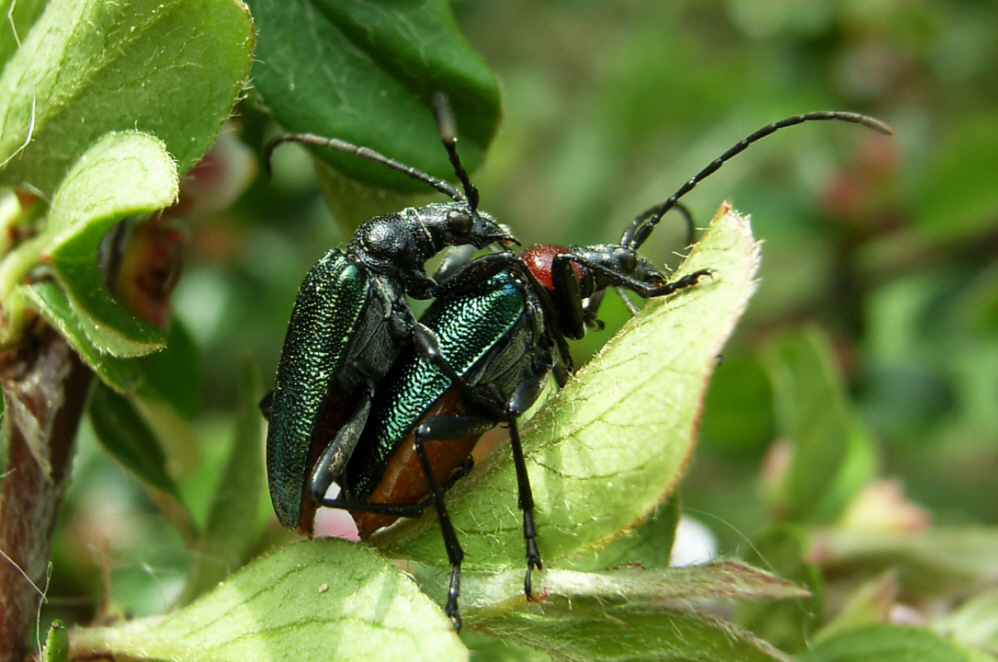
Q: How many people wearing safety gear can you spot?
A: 0